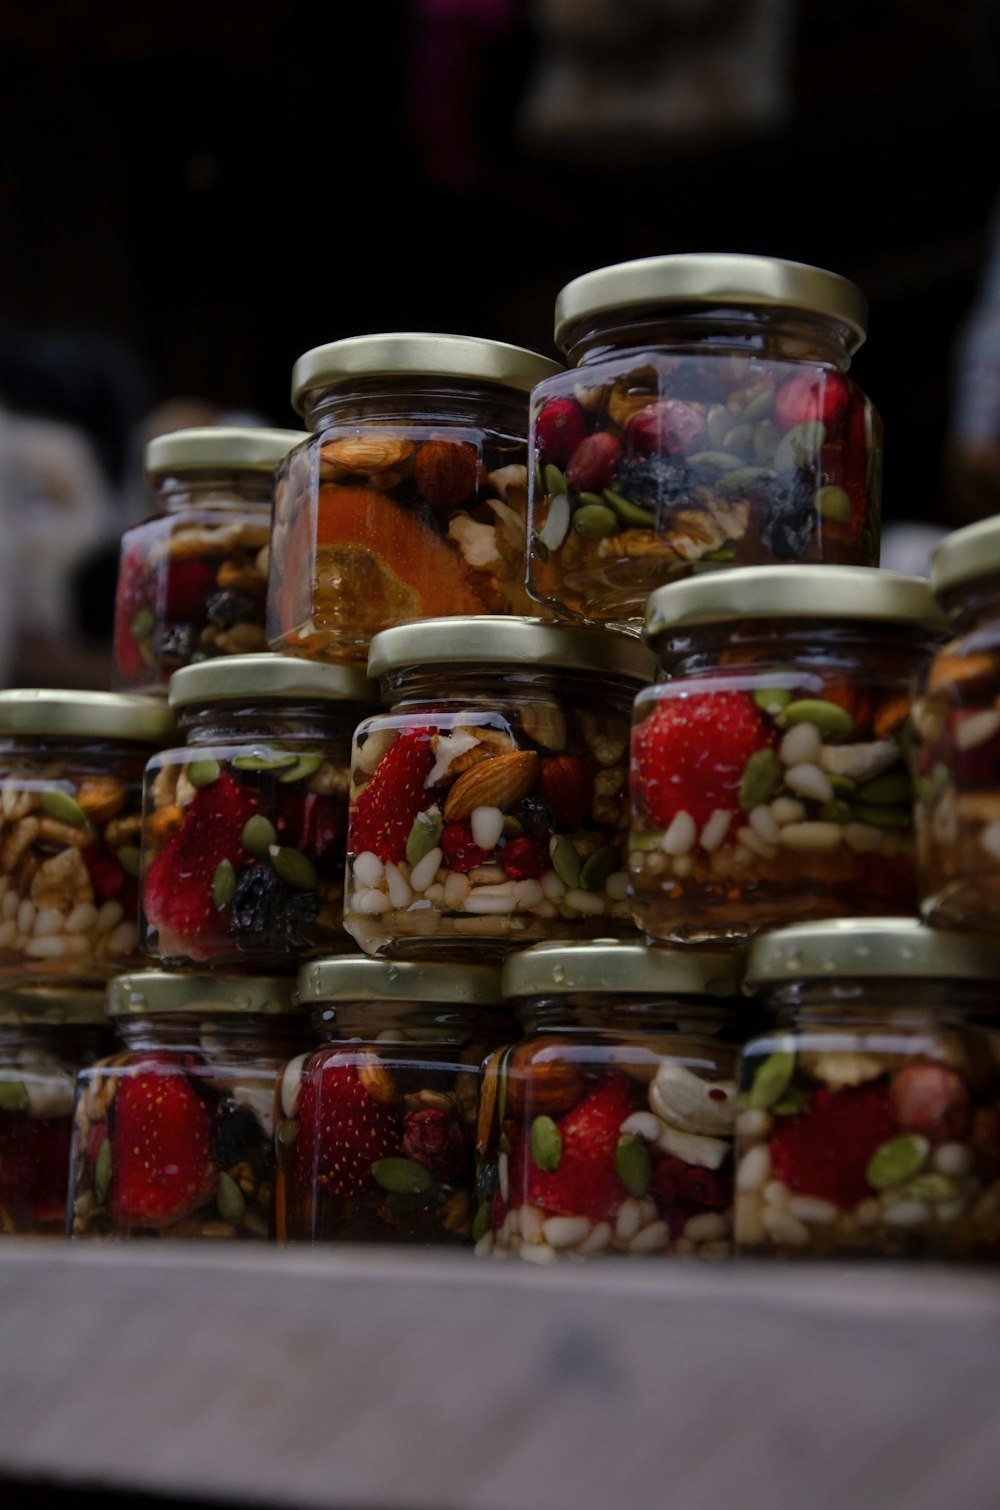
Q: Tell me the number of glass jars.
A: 13